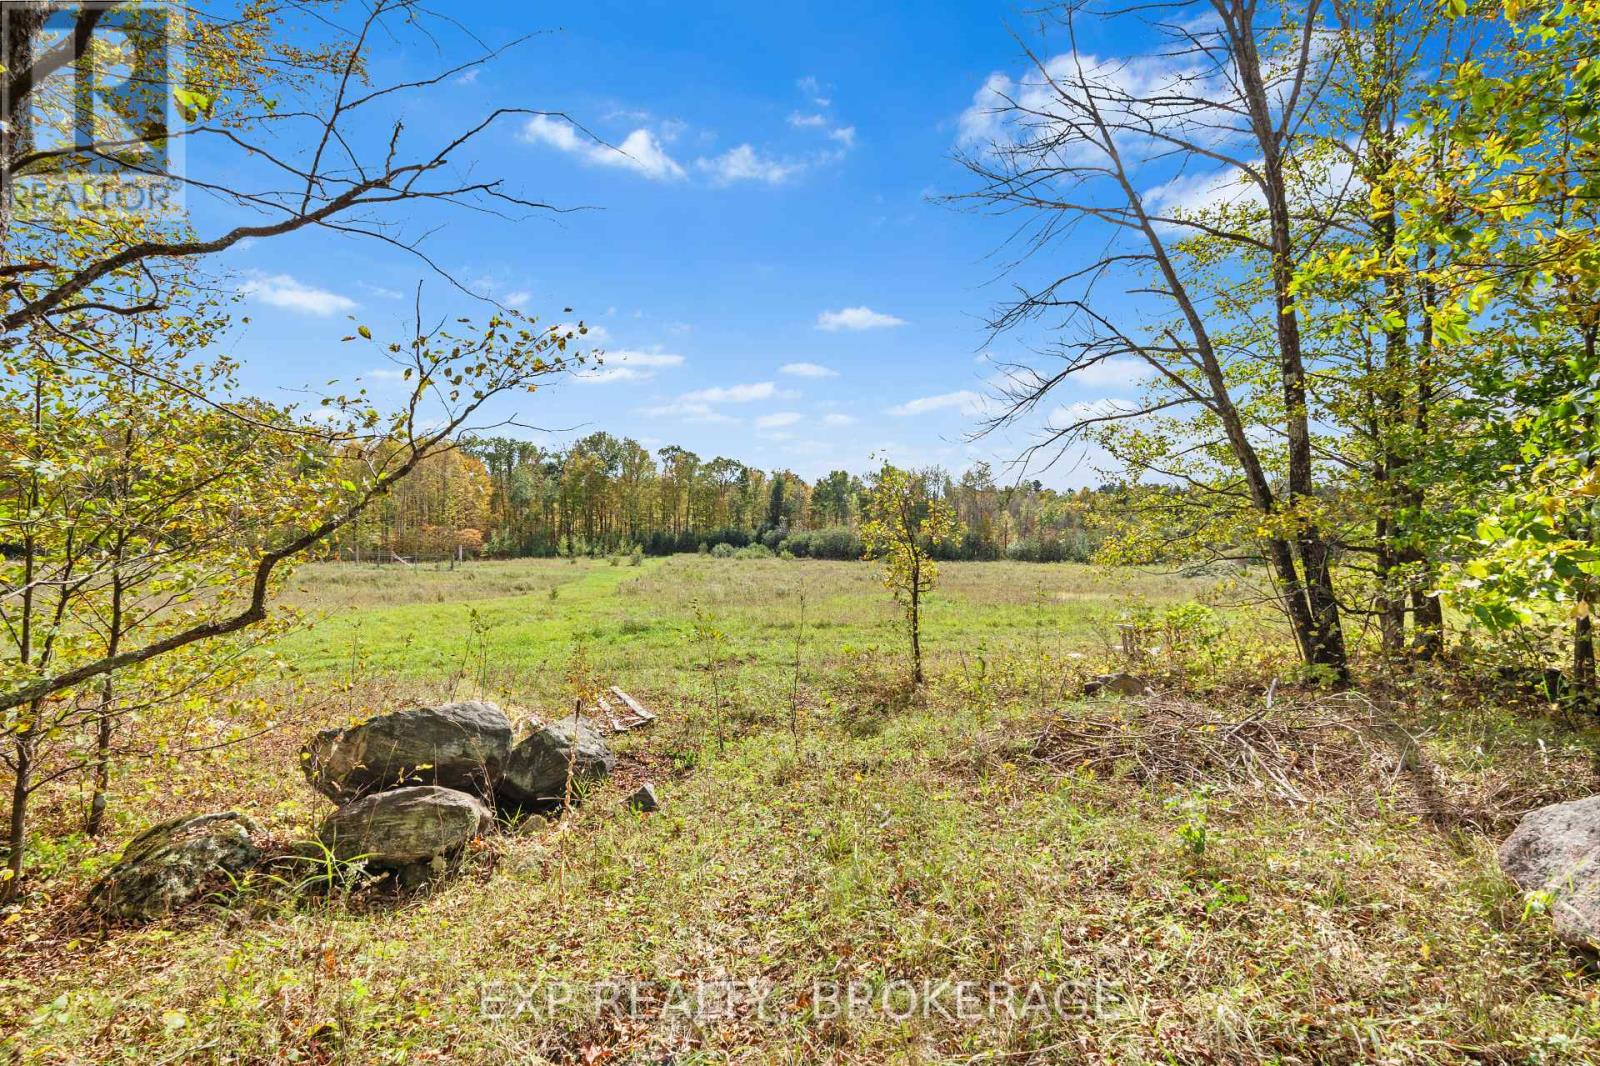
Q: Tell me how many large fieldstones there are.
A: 5